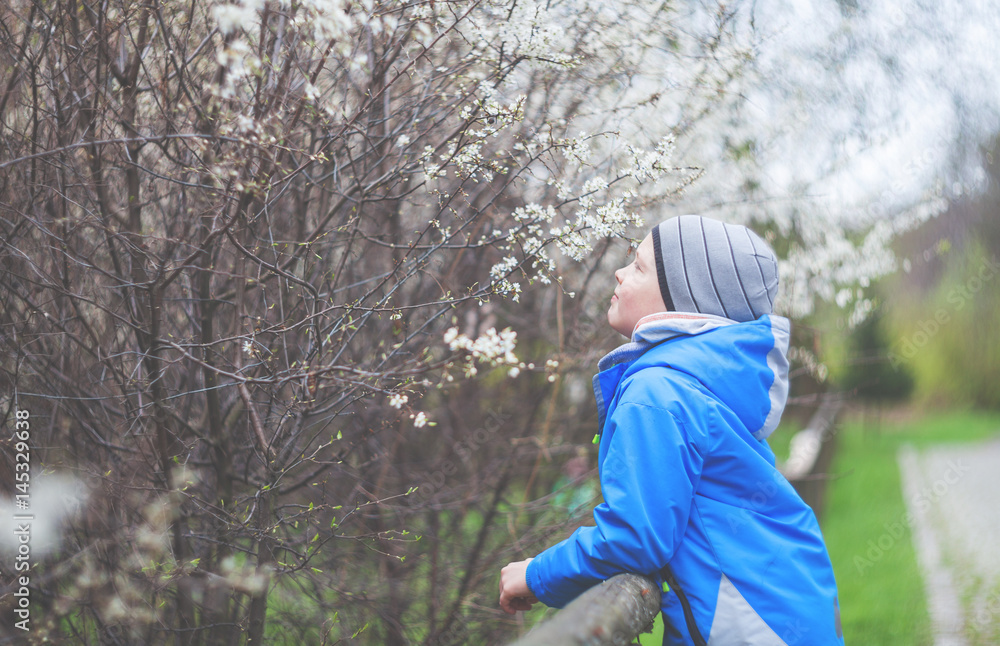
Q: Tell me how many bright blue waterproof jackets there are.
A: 1